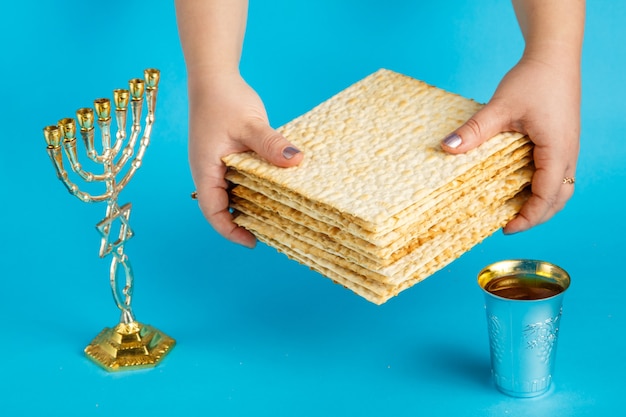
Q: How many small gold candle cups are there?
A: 7